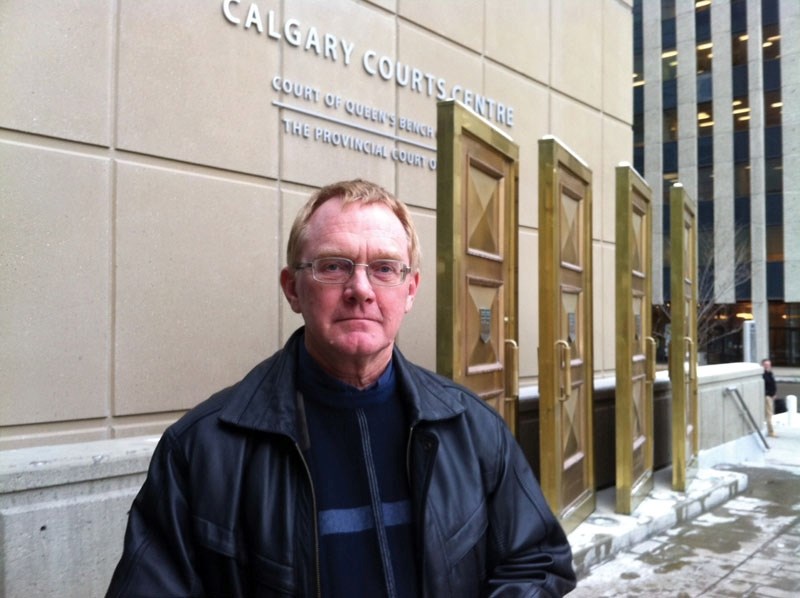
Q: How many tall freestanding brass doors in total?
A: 4